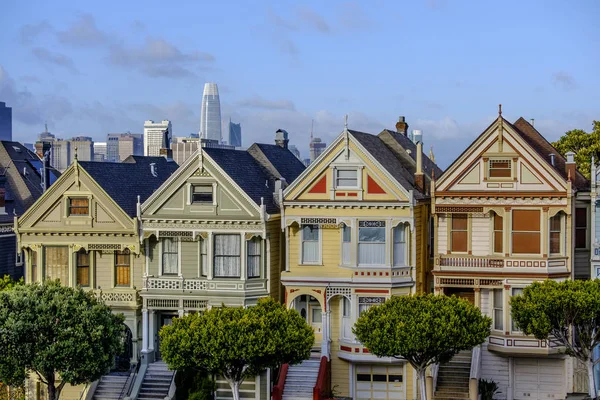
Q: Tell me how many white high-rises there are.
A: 2